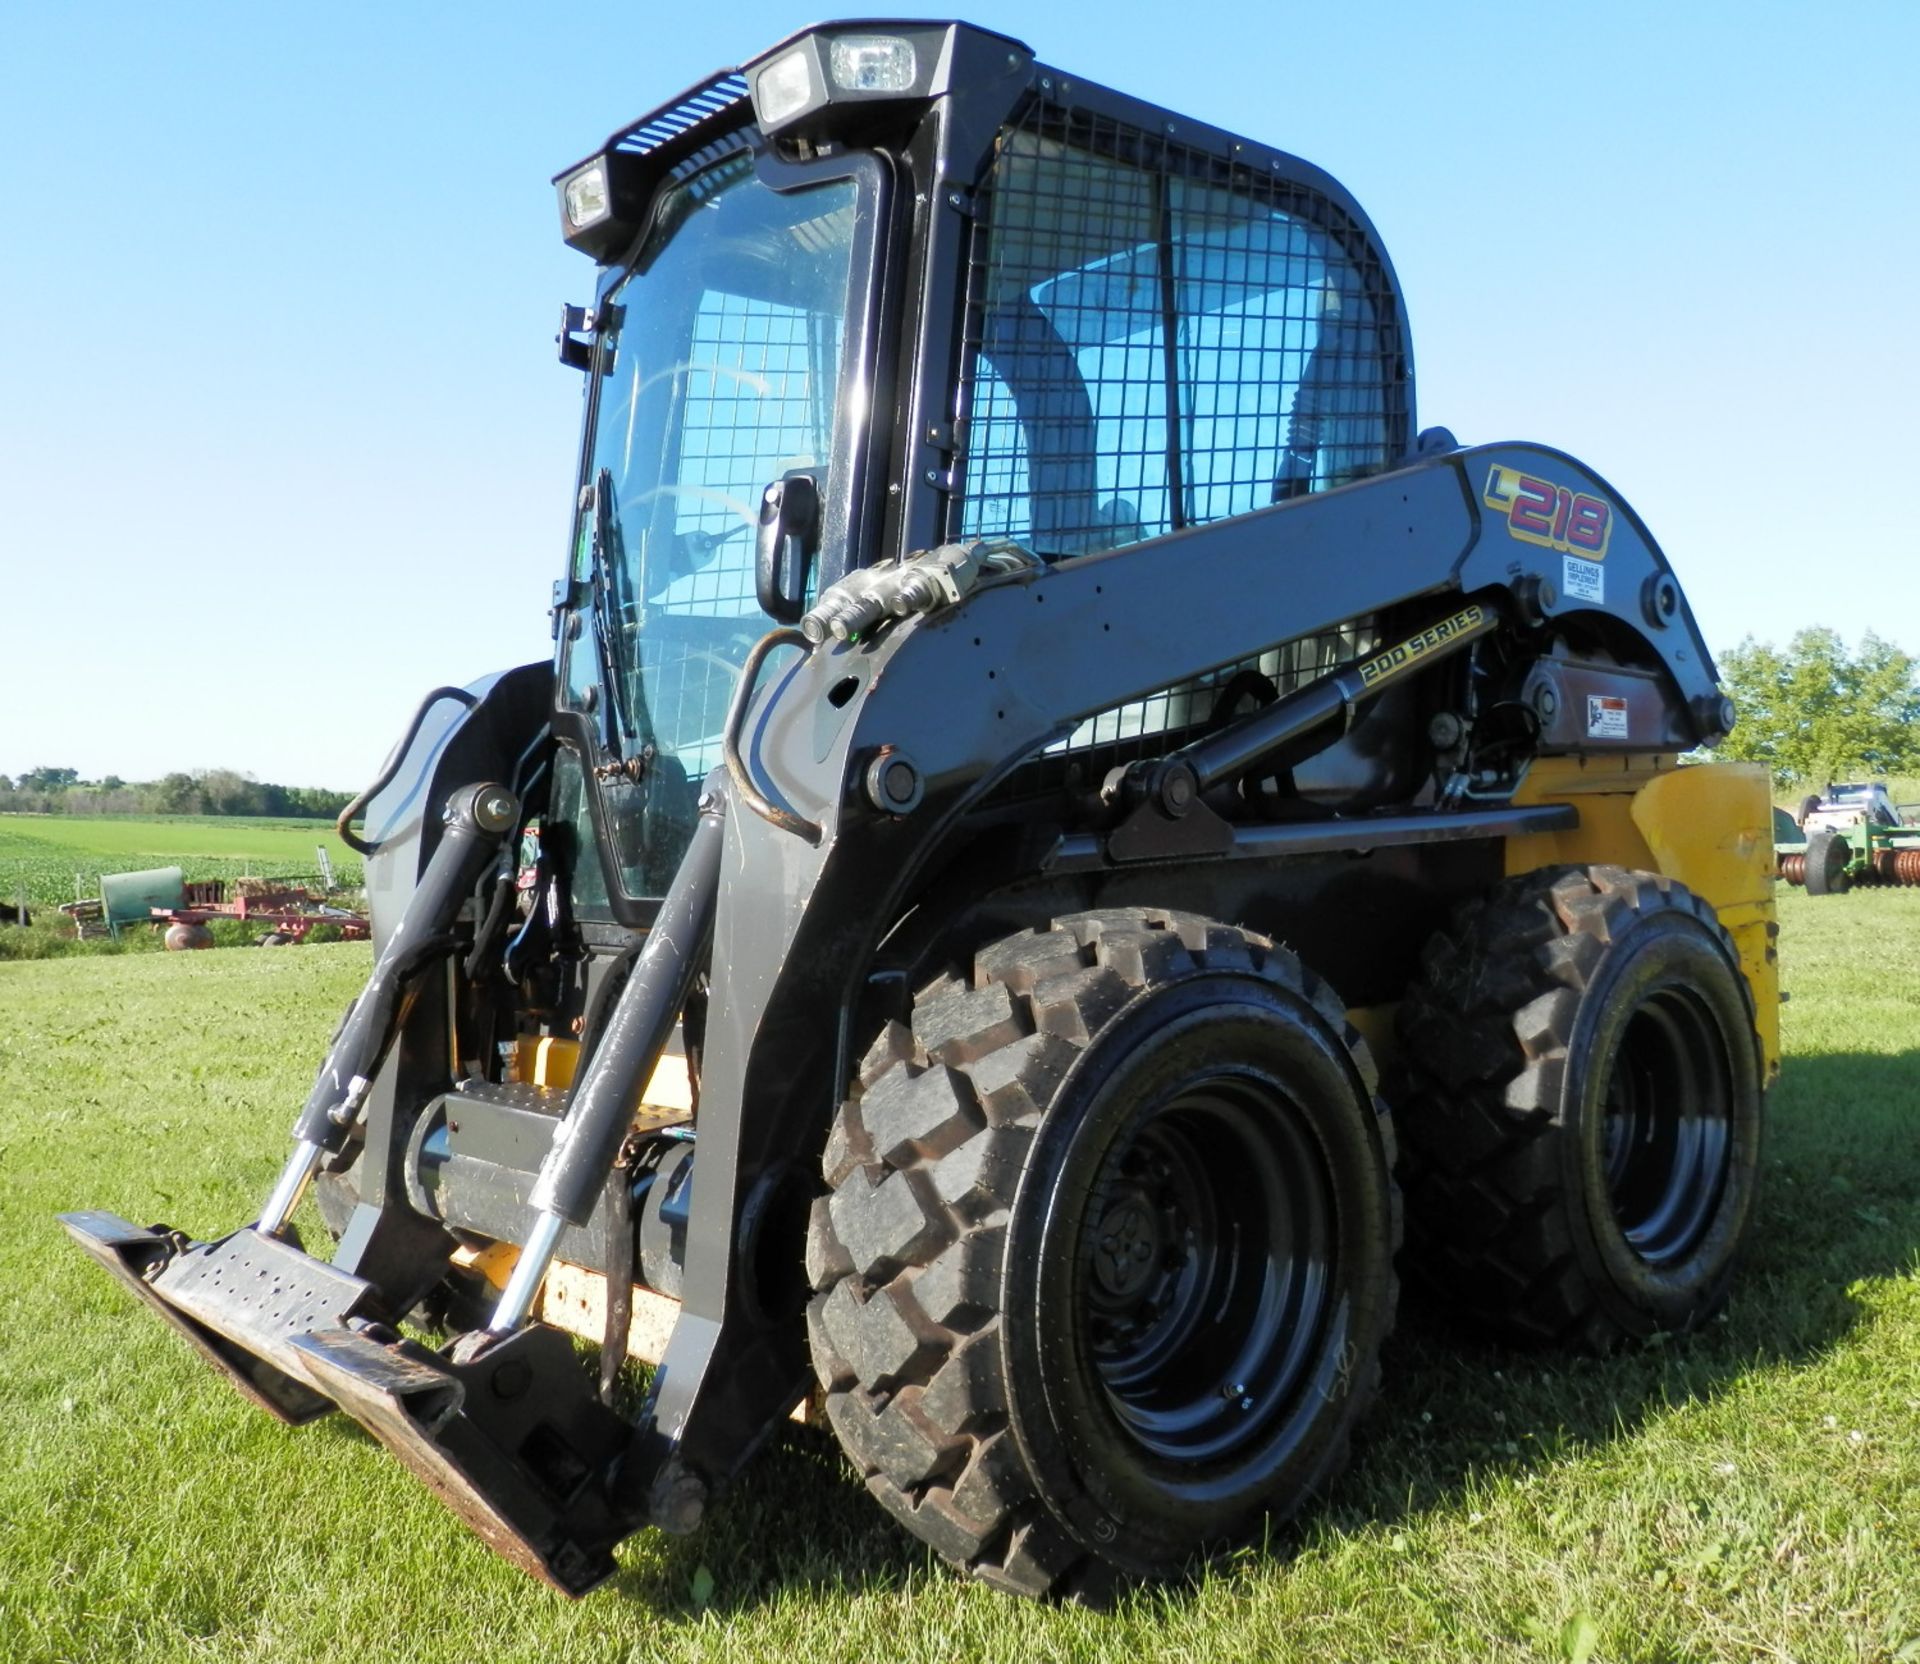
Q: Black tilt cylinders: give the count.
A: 2